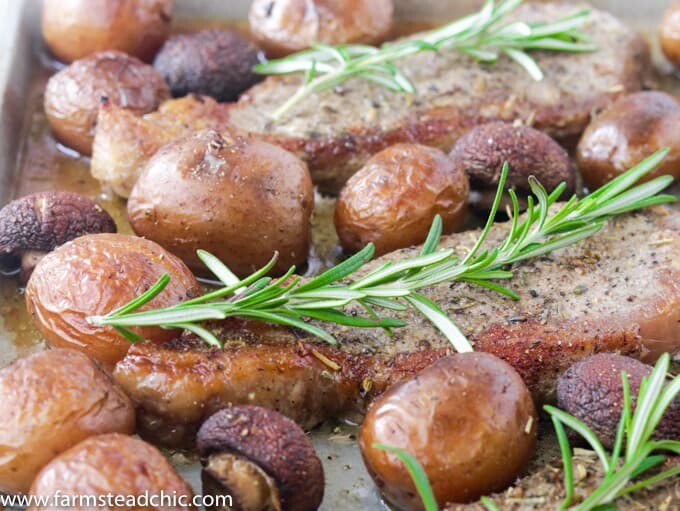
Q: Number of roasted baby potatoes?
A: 11